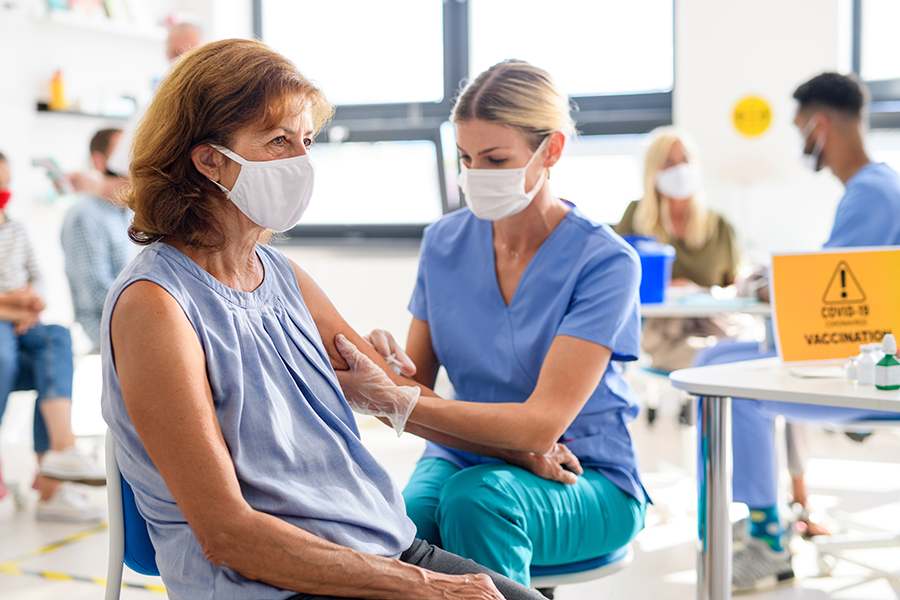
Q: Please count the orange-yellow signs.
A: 2